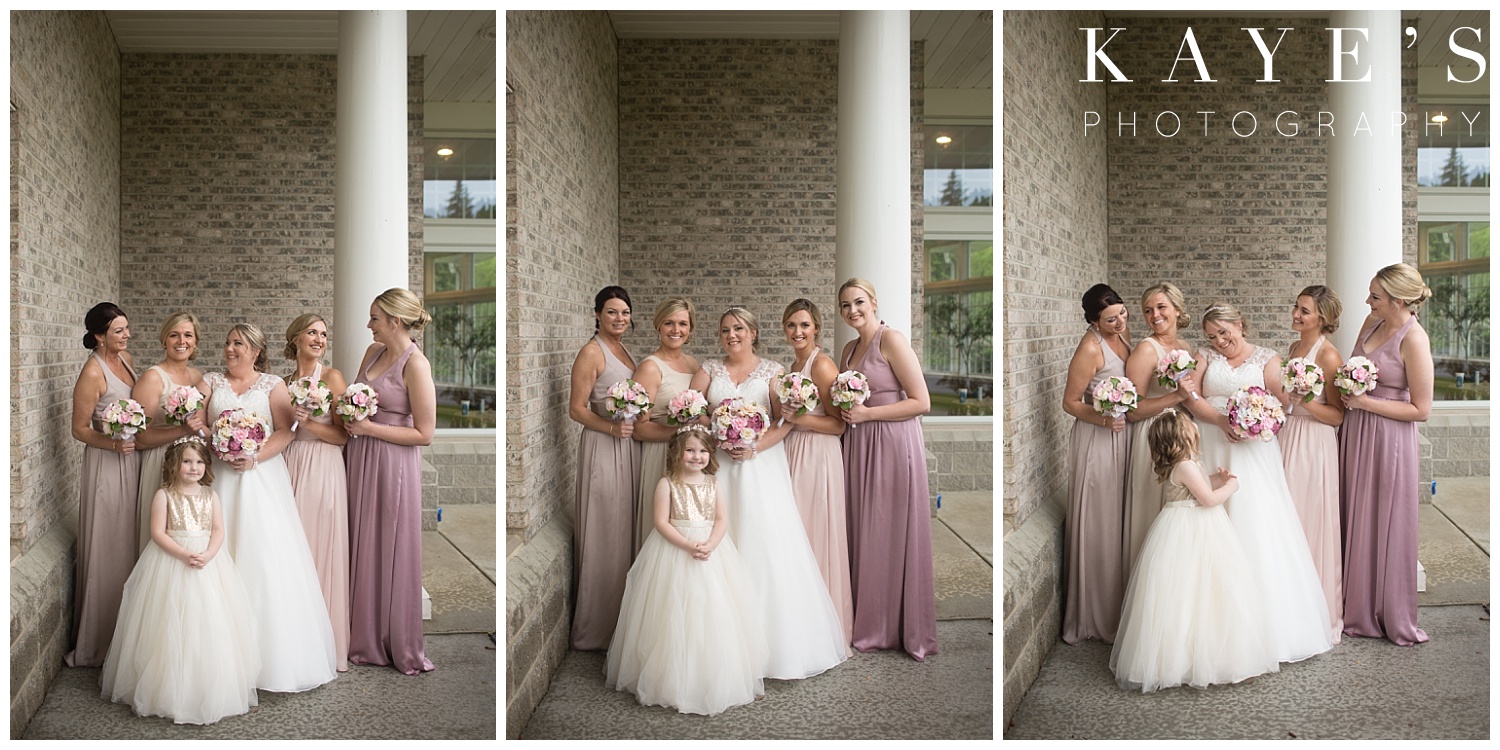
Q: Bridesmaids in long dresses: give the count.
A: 4